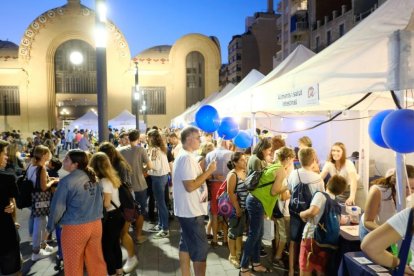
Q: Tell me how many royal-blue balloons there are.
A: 5